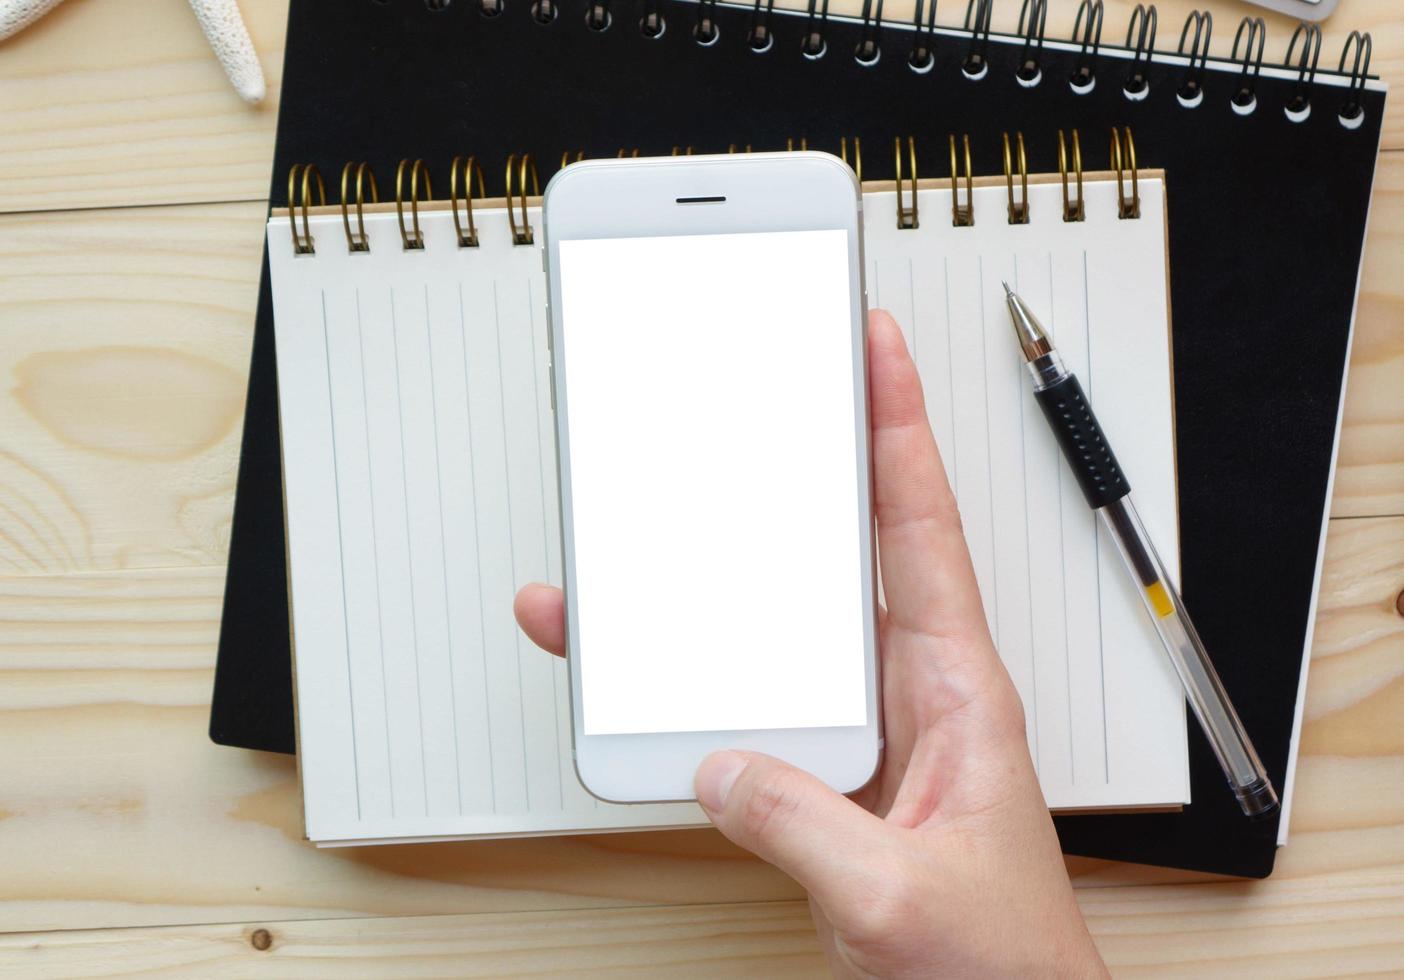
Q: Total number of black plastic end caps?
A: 1